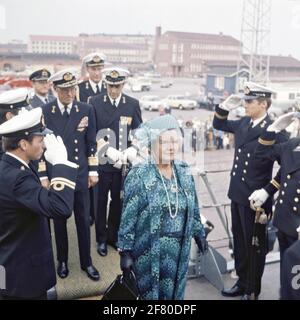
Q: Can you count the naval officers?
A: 8